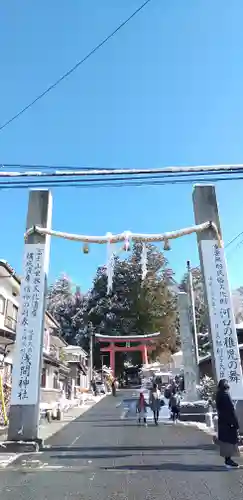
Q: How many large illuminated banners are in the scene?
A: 2